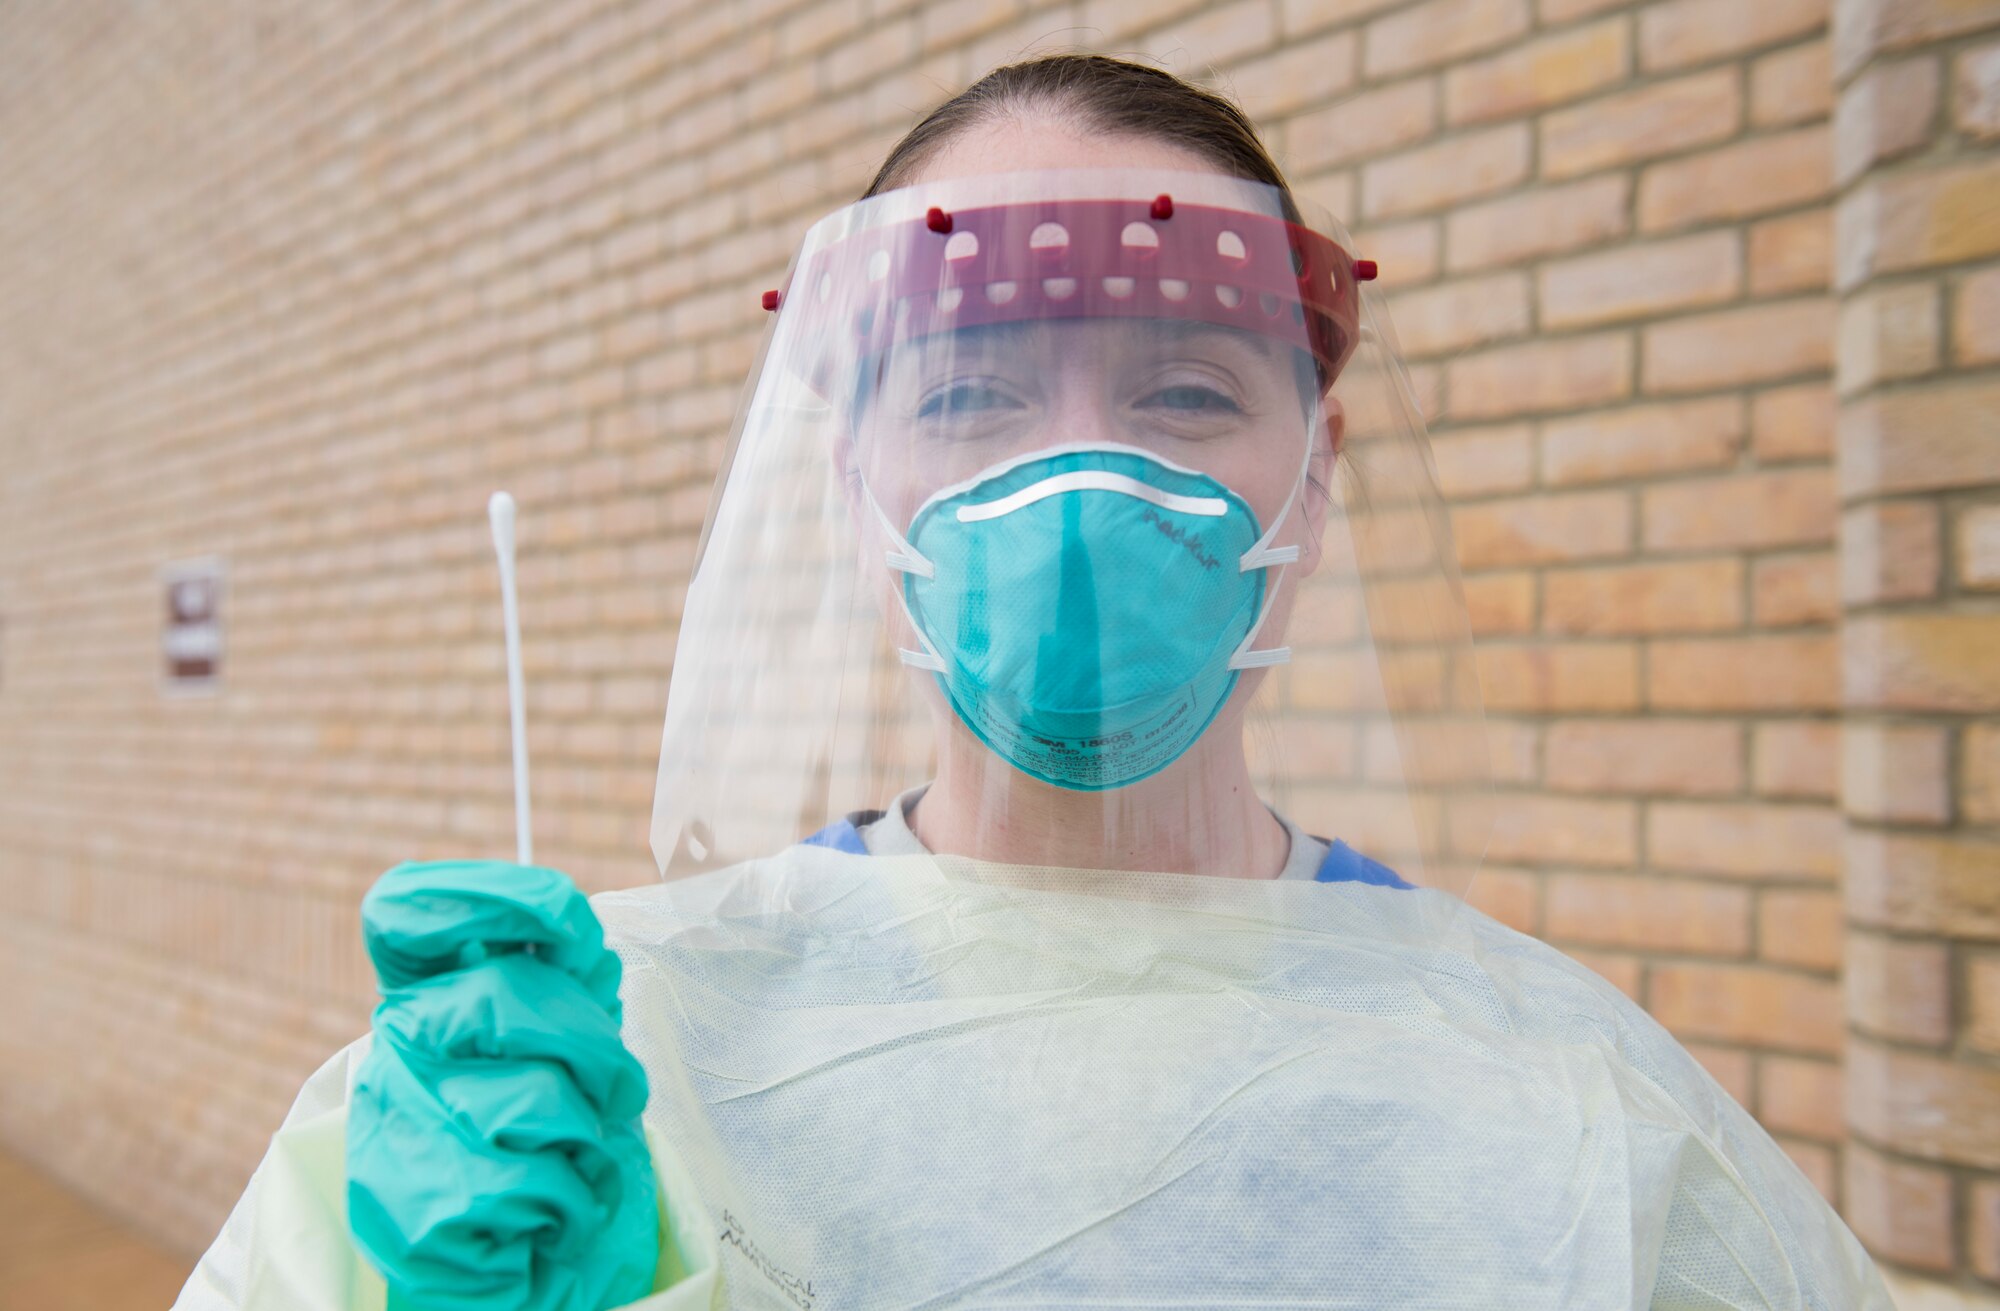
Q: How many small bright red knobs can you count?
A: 4